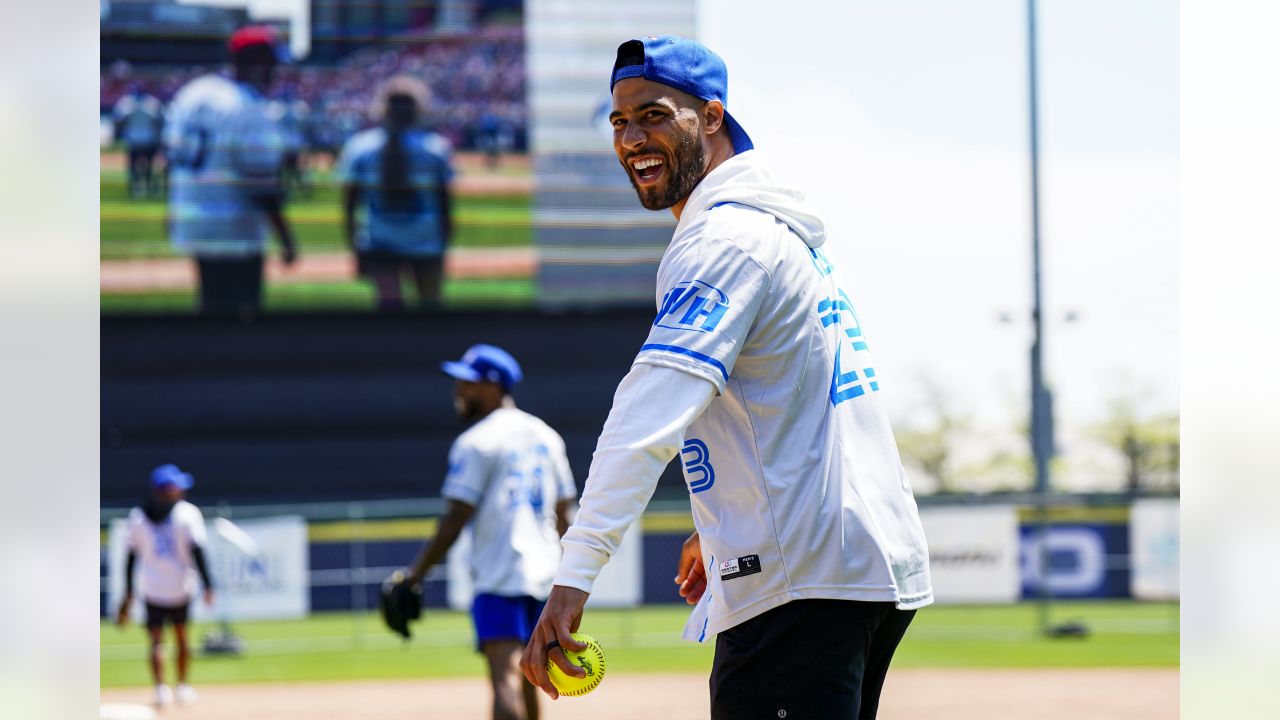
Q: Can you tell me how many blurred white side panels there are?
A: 2